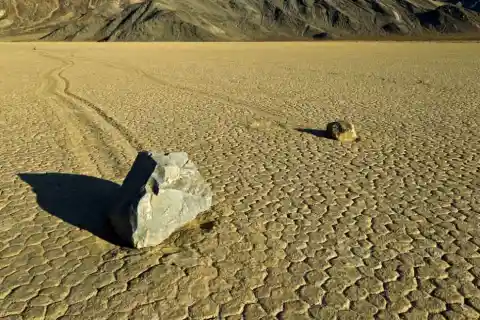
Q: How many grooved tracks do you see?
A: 2